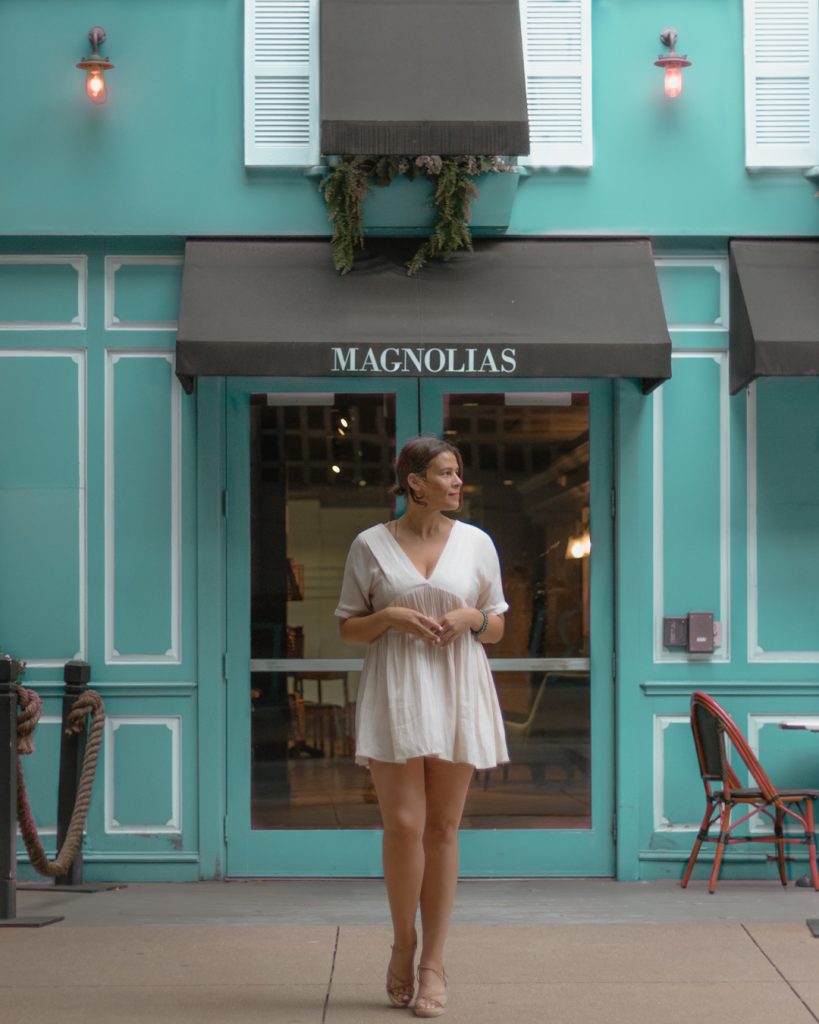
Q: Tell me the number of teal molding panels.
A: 11